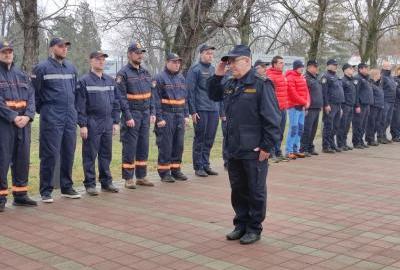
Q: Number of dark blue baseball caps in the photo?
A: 12